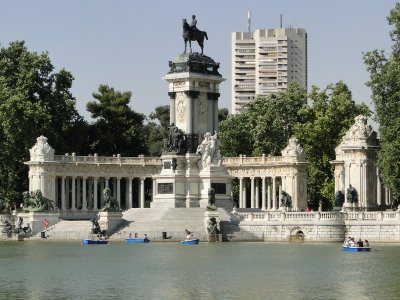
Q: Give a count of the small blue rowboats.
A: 4